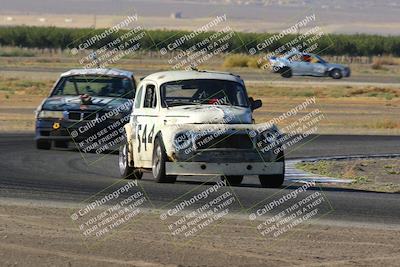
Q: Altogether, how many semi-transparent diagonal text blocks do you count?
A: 9